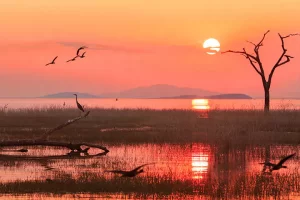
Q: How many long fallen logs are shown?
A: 1